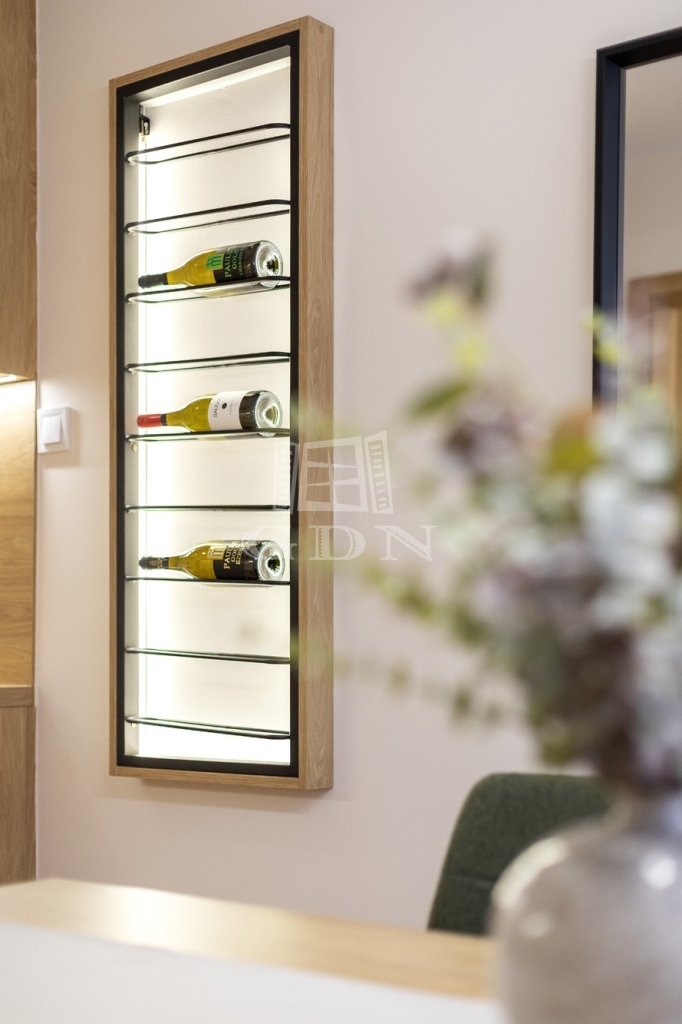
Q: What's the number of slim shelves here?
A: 9